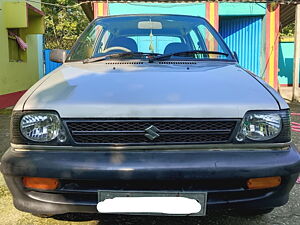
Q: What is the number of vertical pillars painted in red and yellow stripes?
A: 3